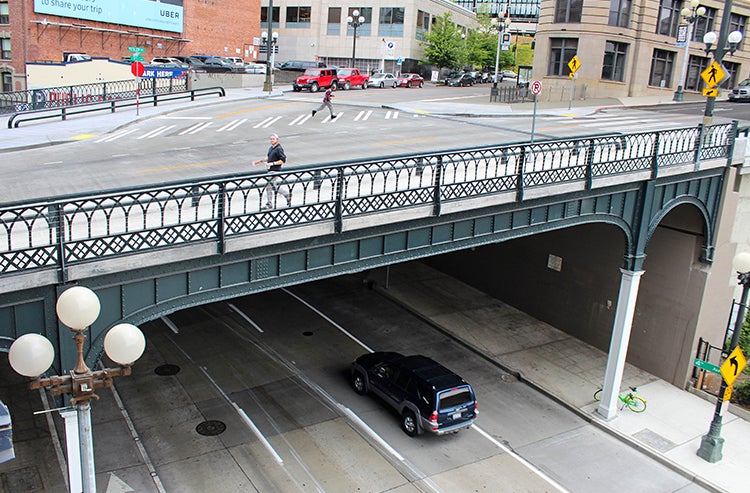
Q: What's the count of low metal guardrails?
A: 1